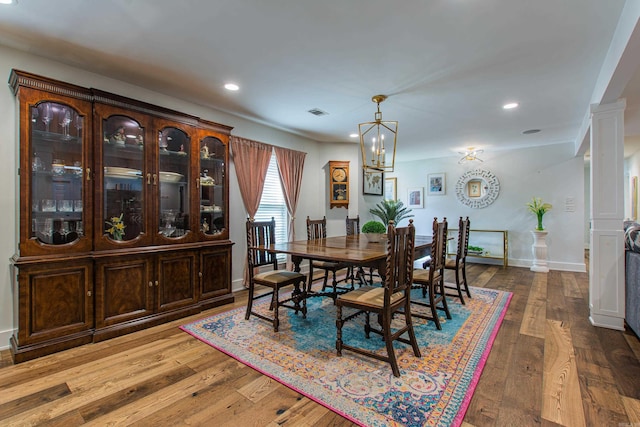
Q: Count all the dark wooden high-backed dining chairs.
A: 6